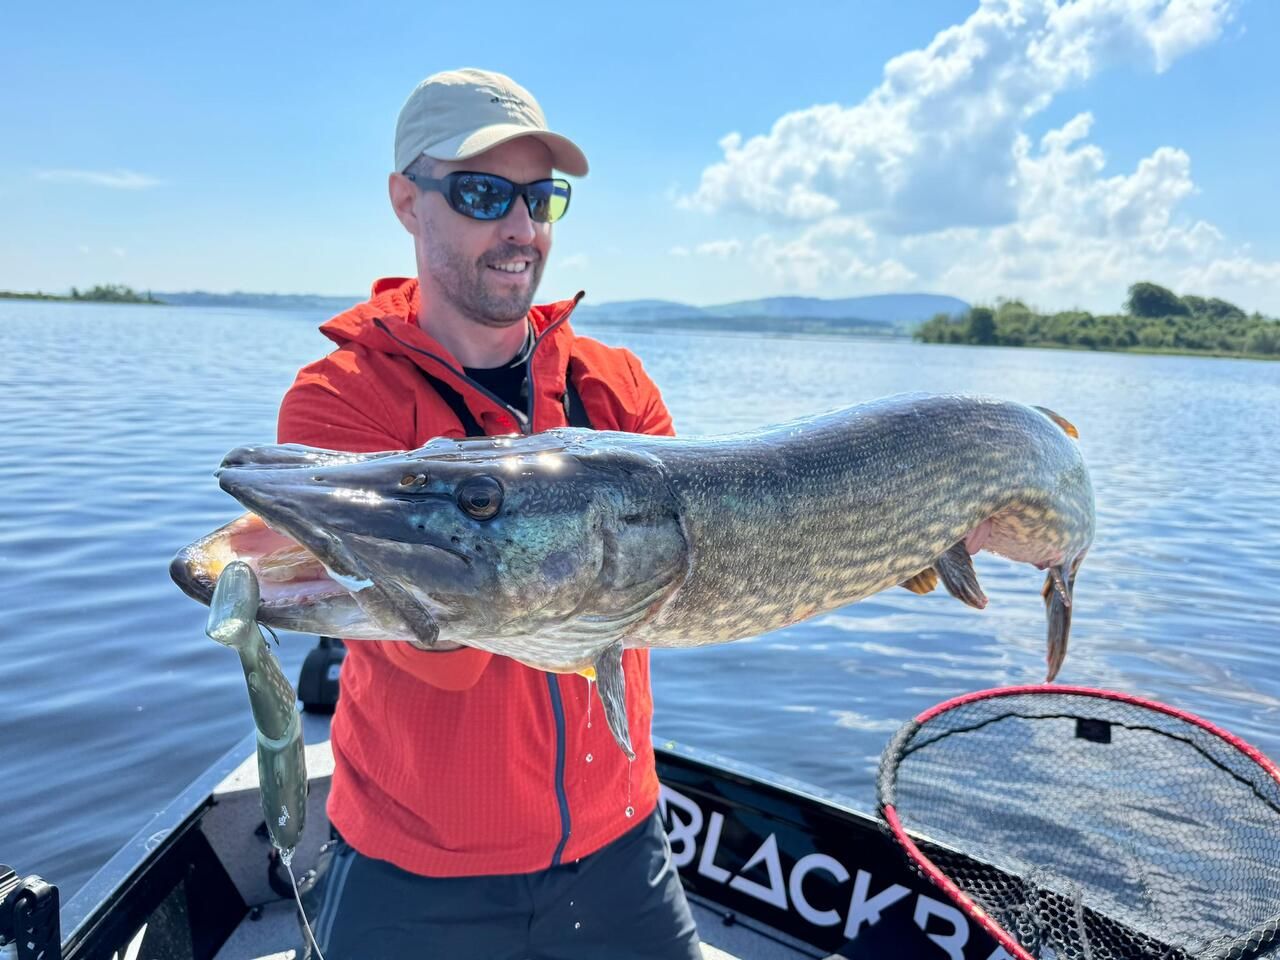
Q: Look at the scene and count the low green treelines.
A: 2